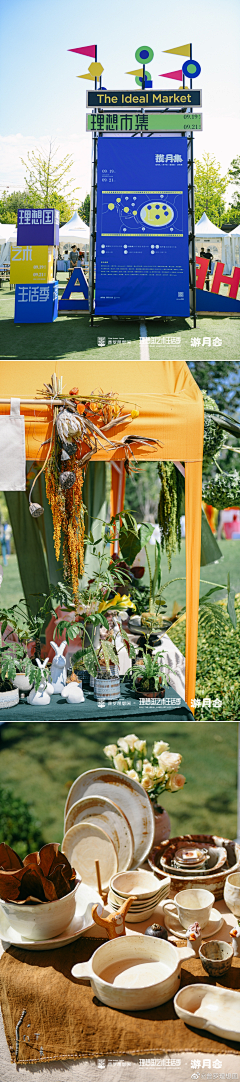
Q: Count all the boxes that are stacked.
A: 3